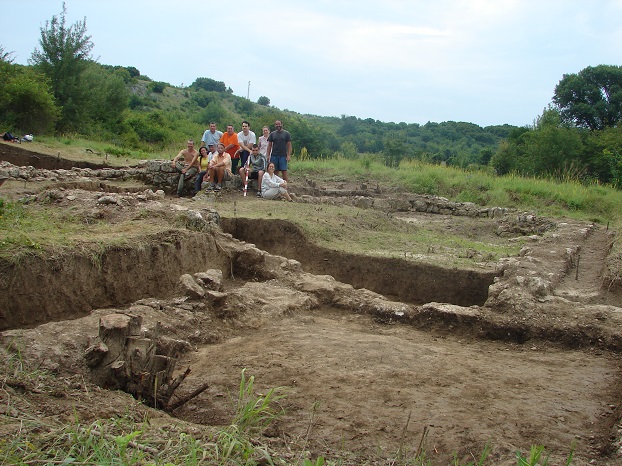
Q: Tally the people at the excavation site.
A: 11